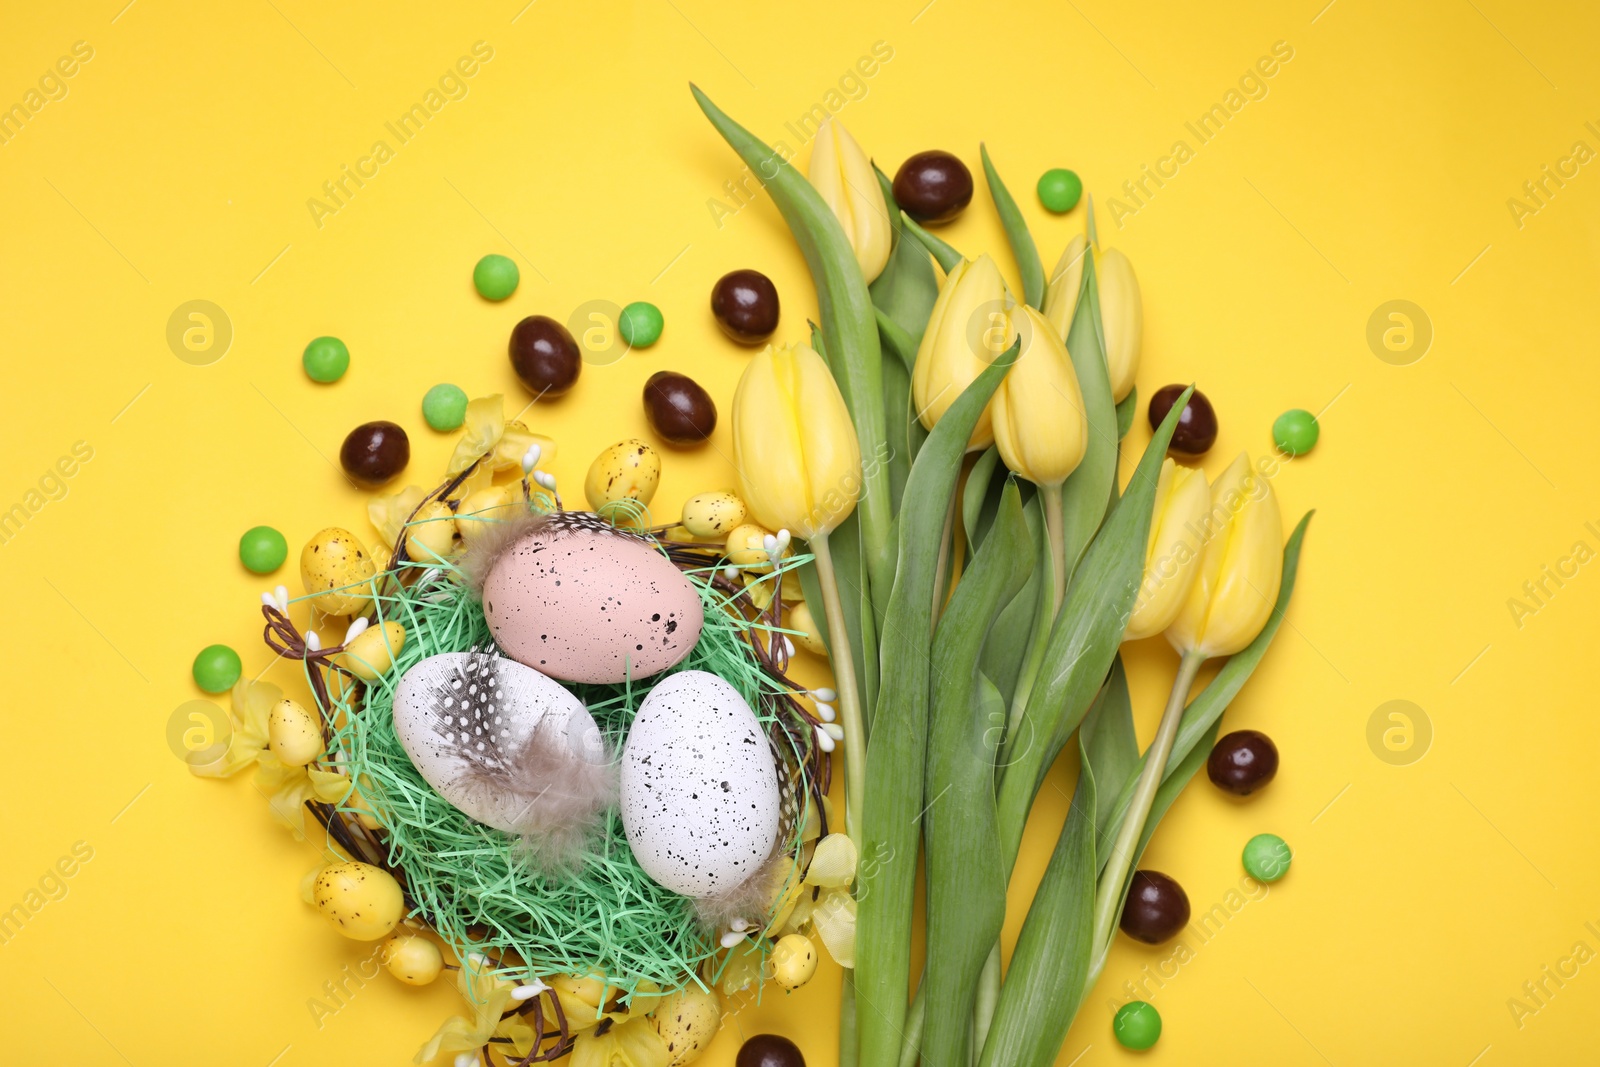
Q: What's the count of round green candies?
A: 10